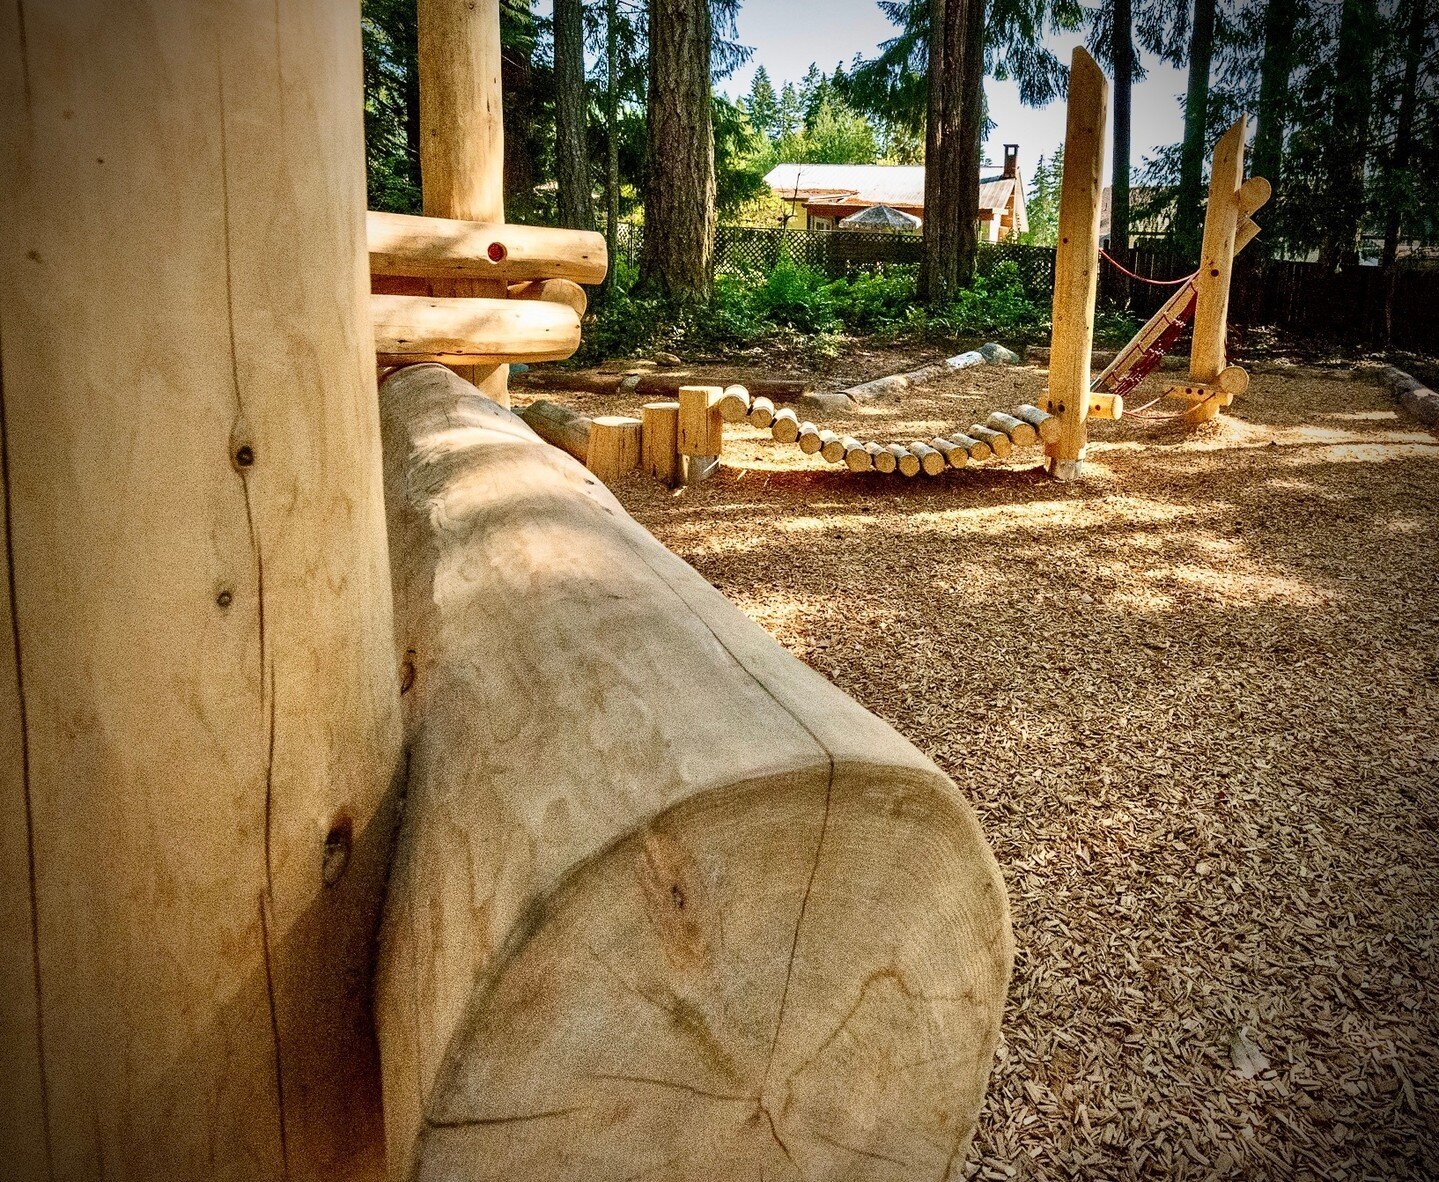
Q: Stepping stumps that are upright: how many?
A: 3